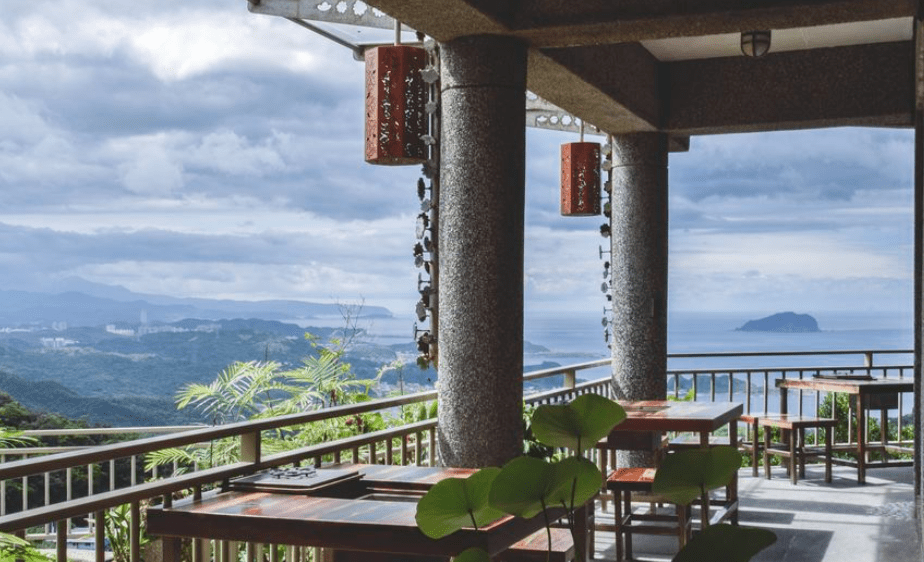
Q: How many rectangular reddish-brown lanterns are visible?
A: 2